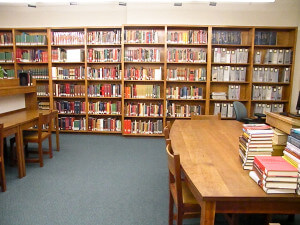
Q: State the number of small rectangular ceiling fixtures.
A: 5